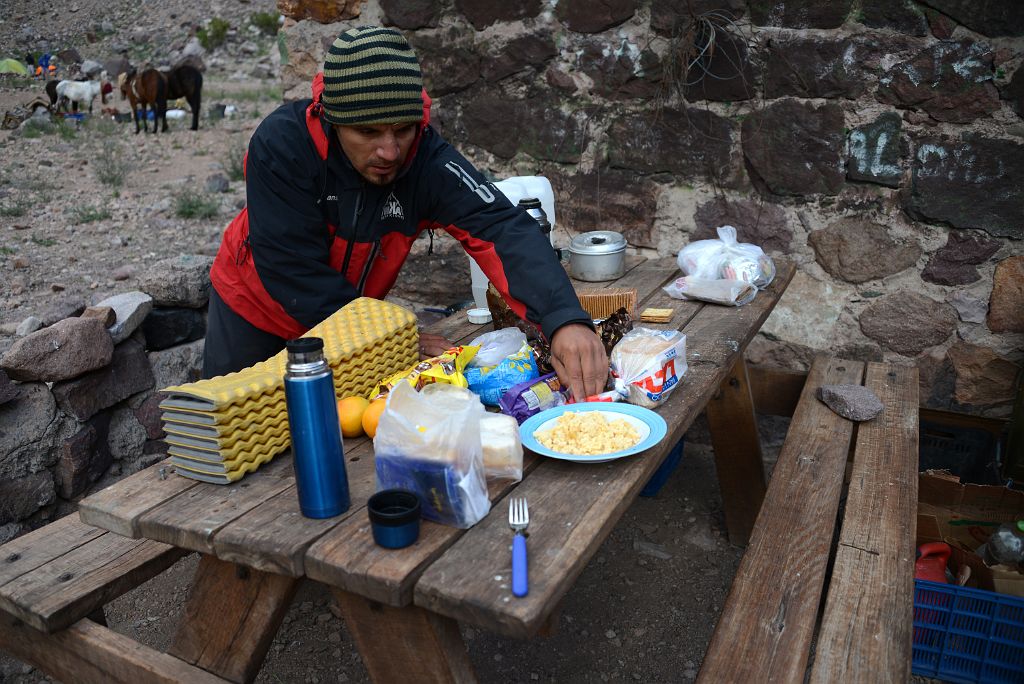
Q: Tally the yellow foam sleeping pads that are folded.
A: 1